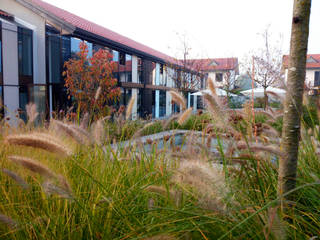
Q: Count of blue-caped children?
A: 0